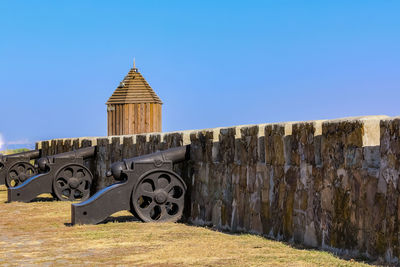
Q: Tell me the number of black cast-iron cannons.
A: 3